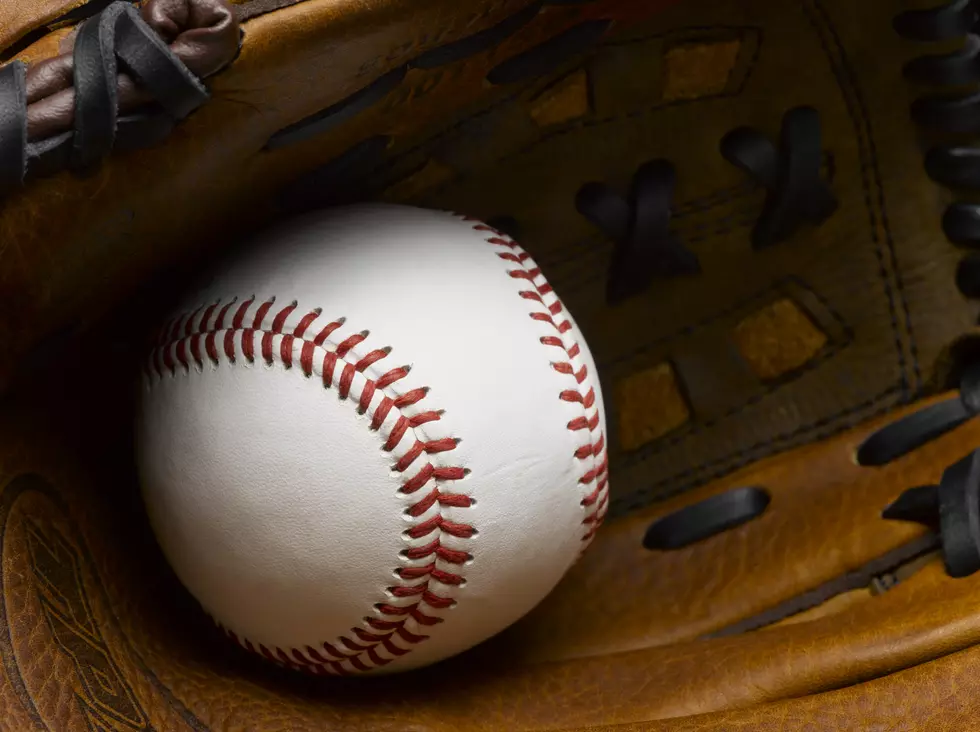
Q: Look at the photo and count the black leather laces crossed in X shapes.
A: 2